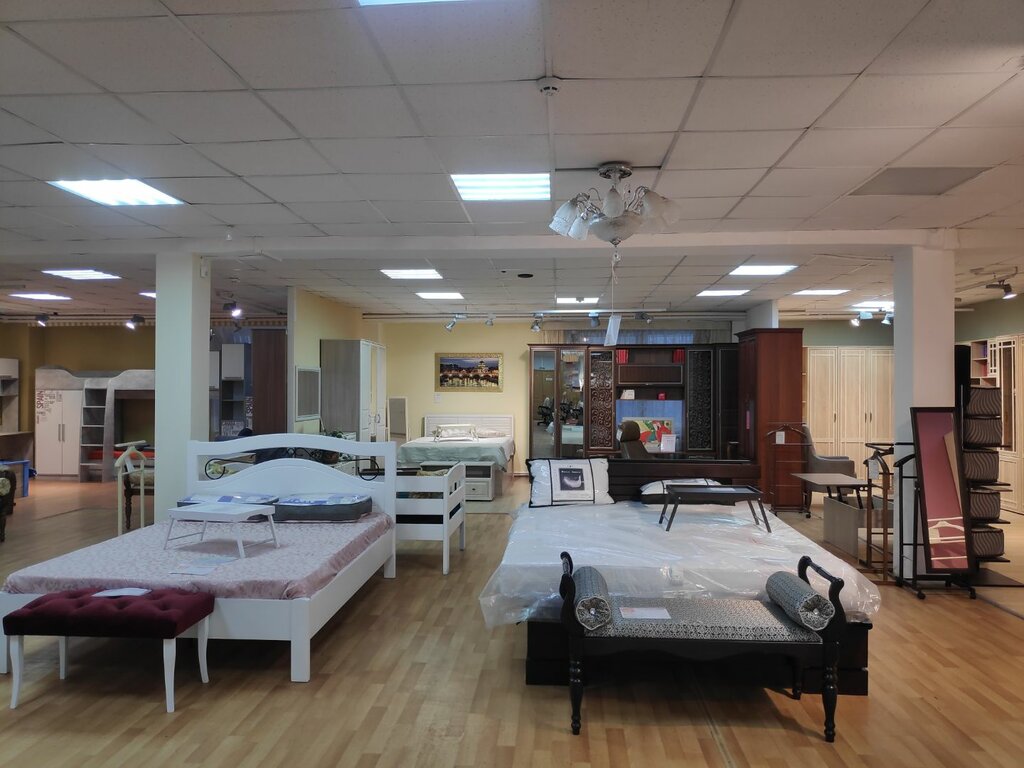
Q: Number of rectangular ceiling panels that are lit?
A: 13